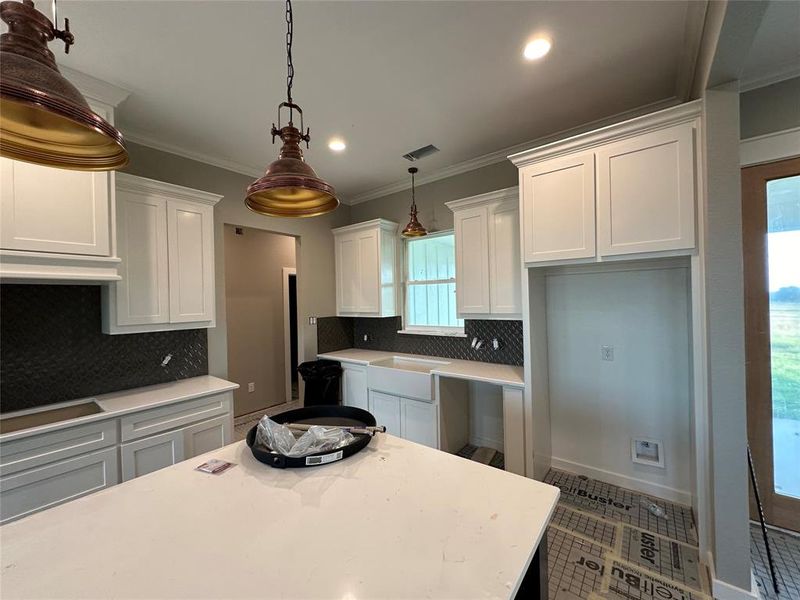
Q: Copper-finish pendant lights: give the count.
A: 3